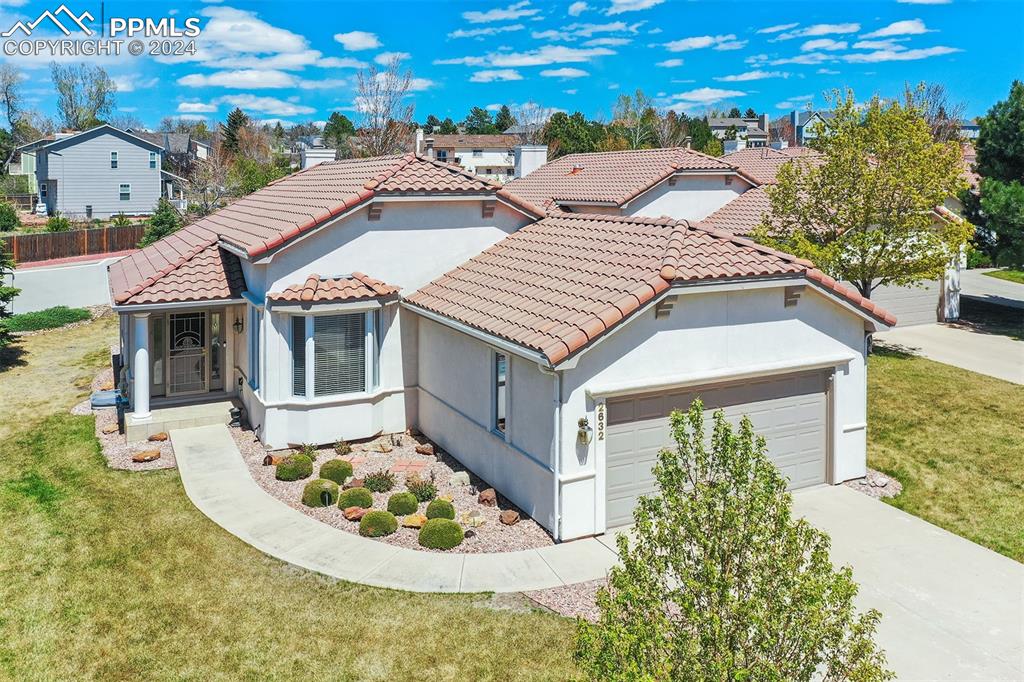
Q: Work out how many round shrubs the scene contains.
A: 8